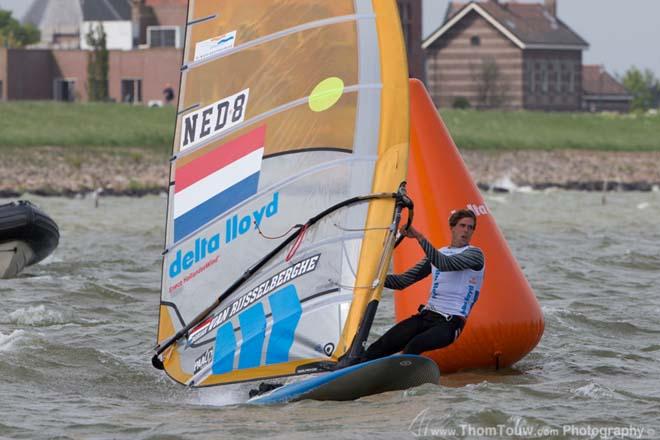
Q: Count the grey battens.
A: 5